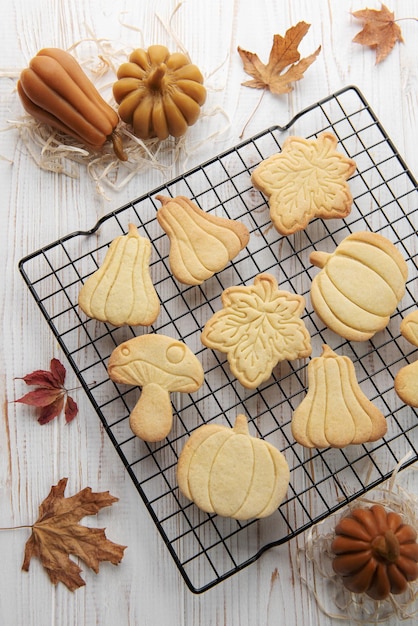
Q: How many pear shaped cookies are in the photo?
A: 3